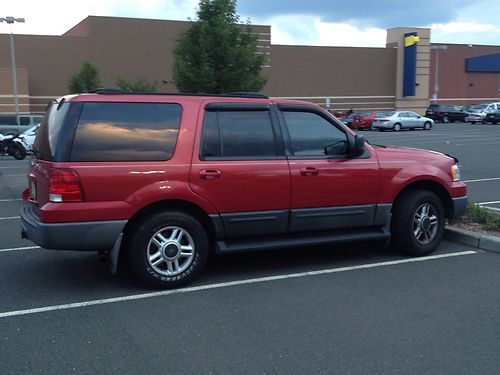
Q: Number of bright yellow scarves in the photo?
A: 0